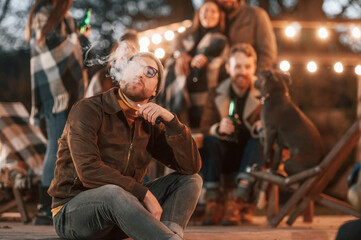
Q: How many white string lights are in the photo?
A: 13